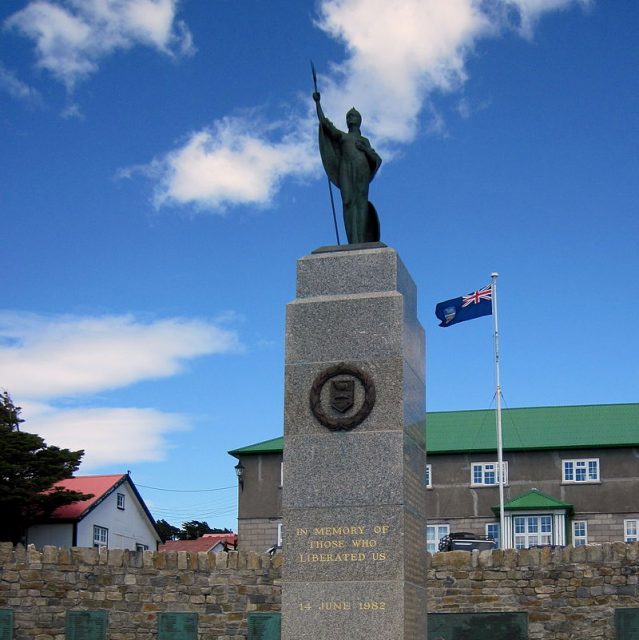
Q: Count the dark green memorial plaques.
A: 6